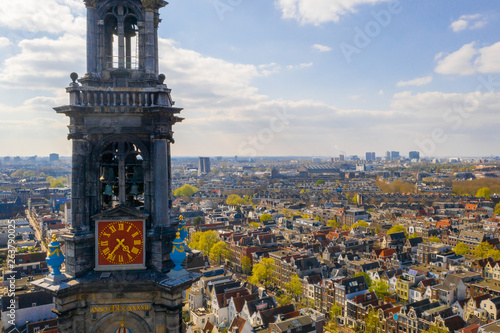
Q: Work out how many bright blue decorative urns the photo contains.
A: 3